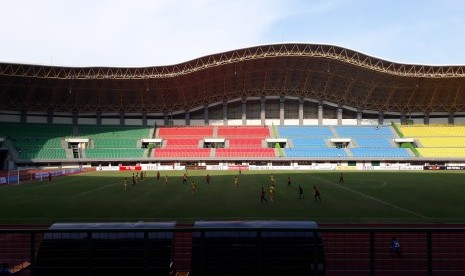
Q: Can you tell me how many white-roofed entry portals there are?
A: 6